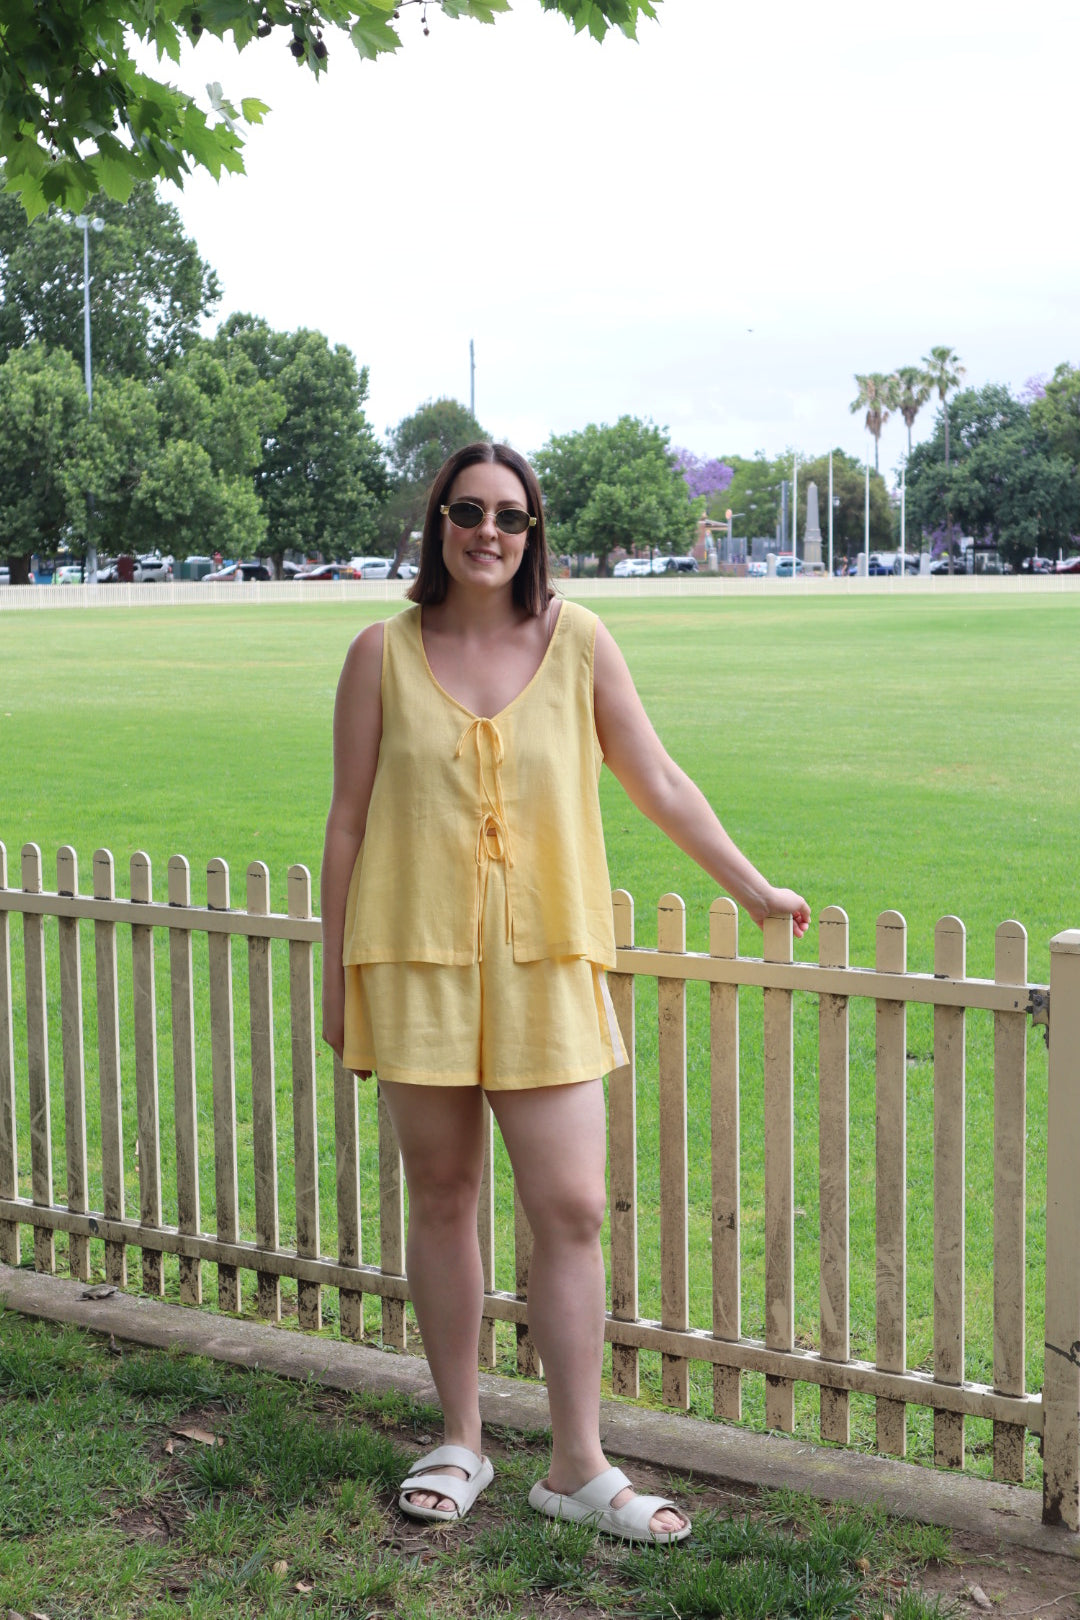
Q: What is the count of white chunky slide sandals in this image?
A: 2